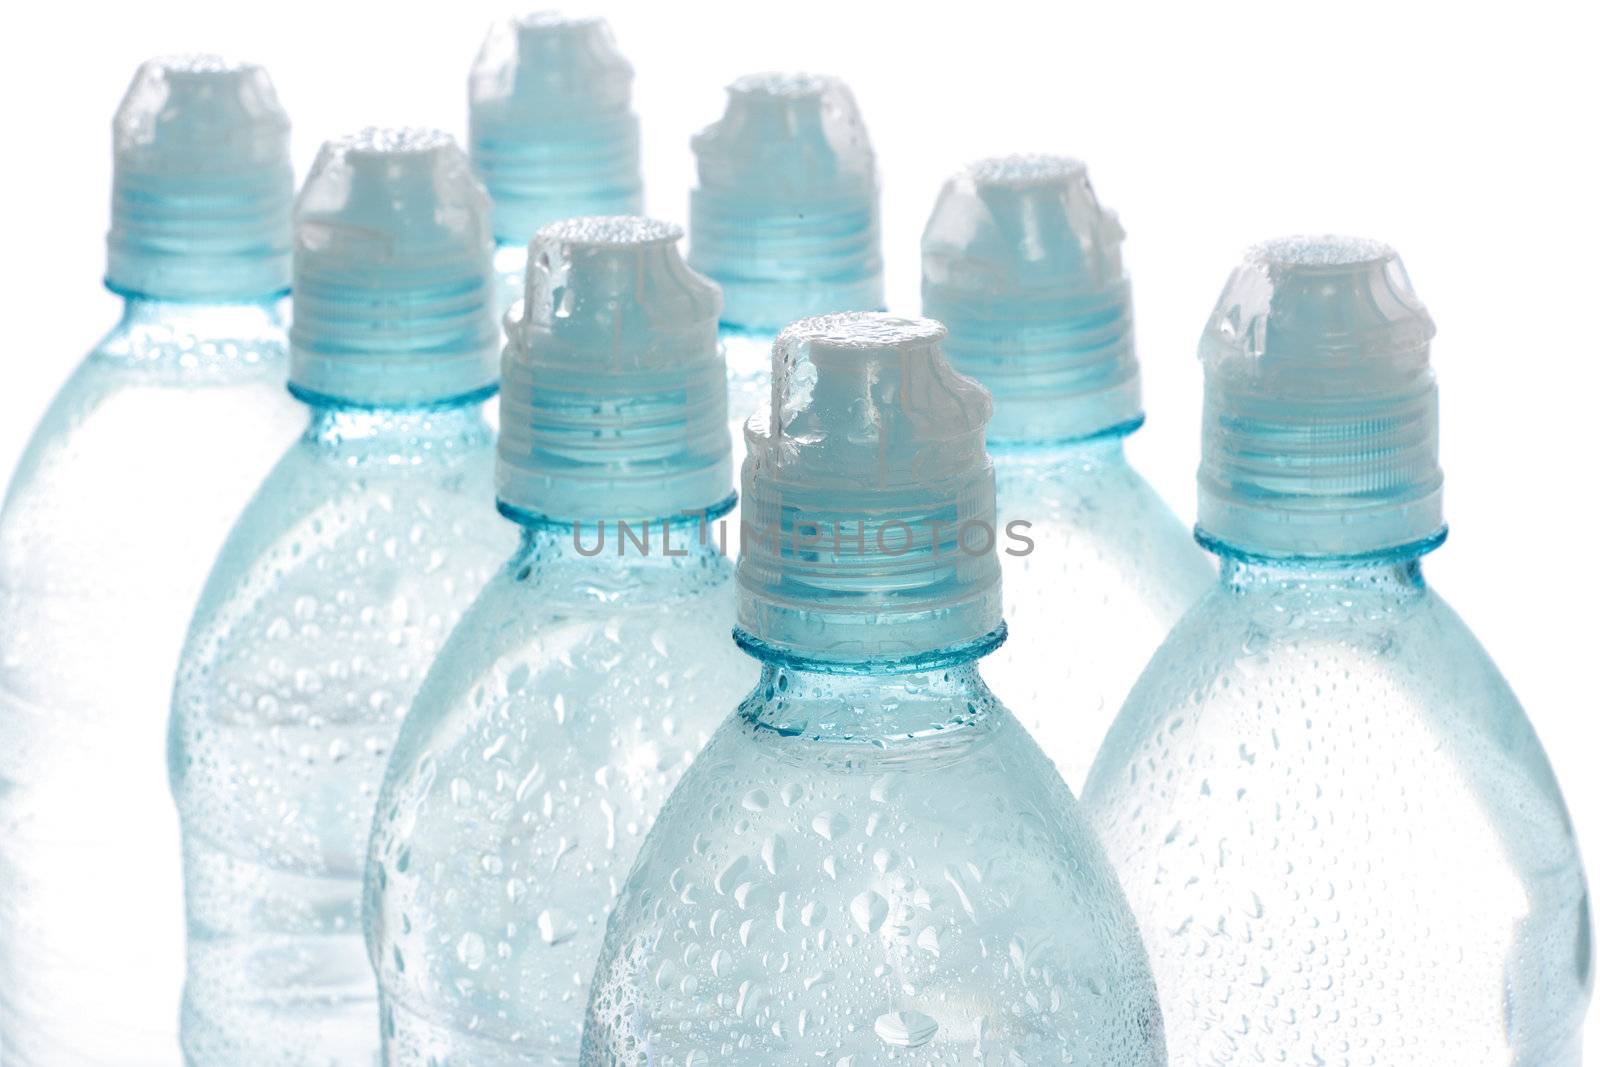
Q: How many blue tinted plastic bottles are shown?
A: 8